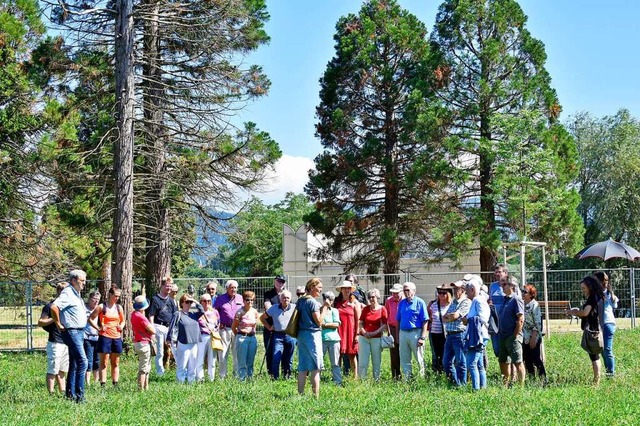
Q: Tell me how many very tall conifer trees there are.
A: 4